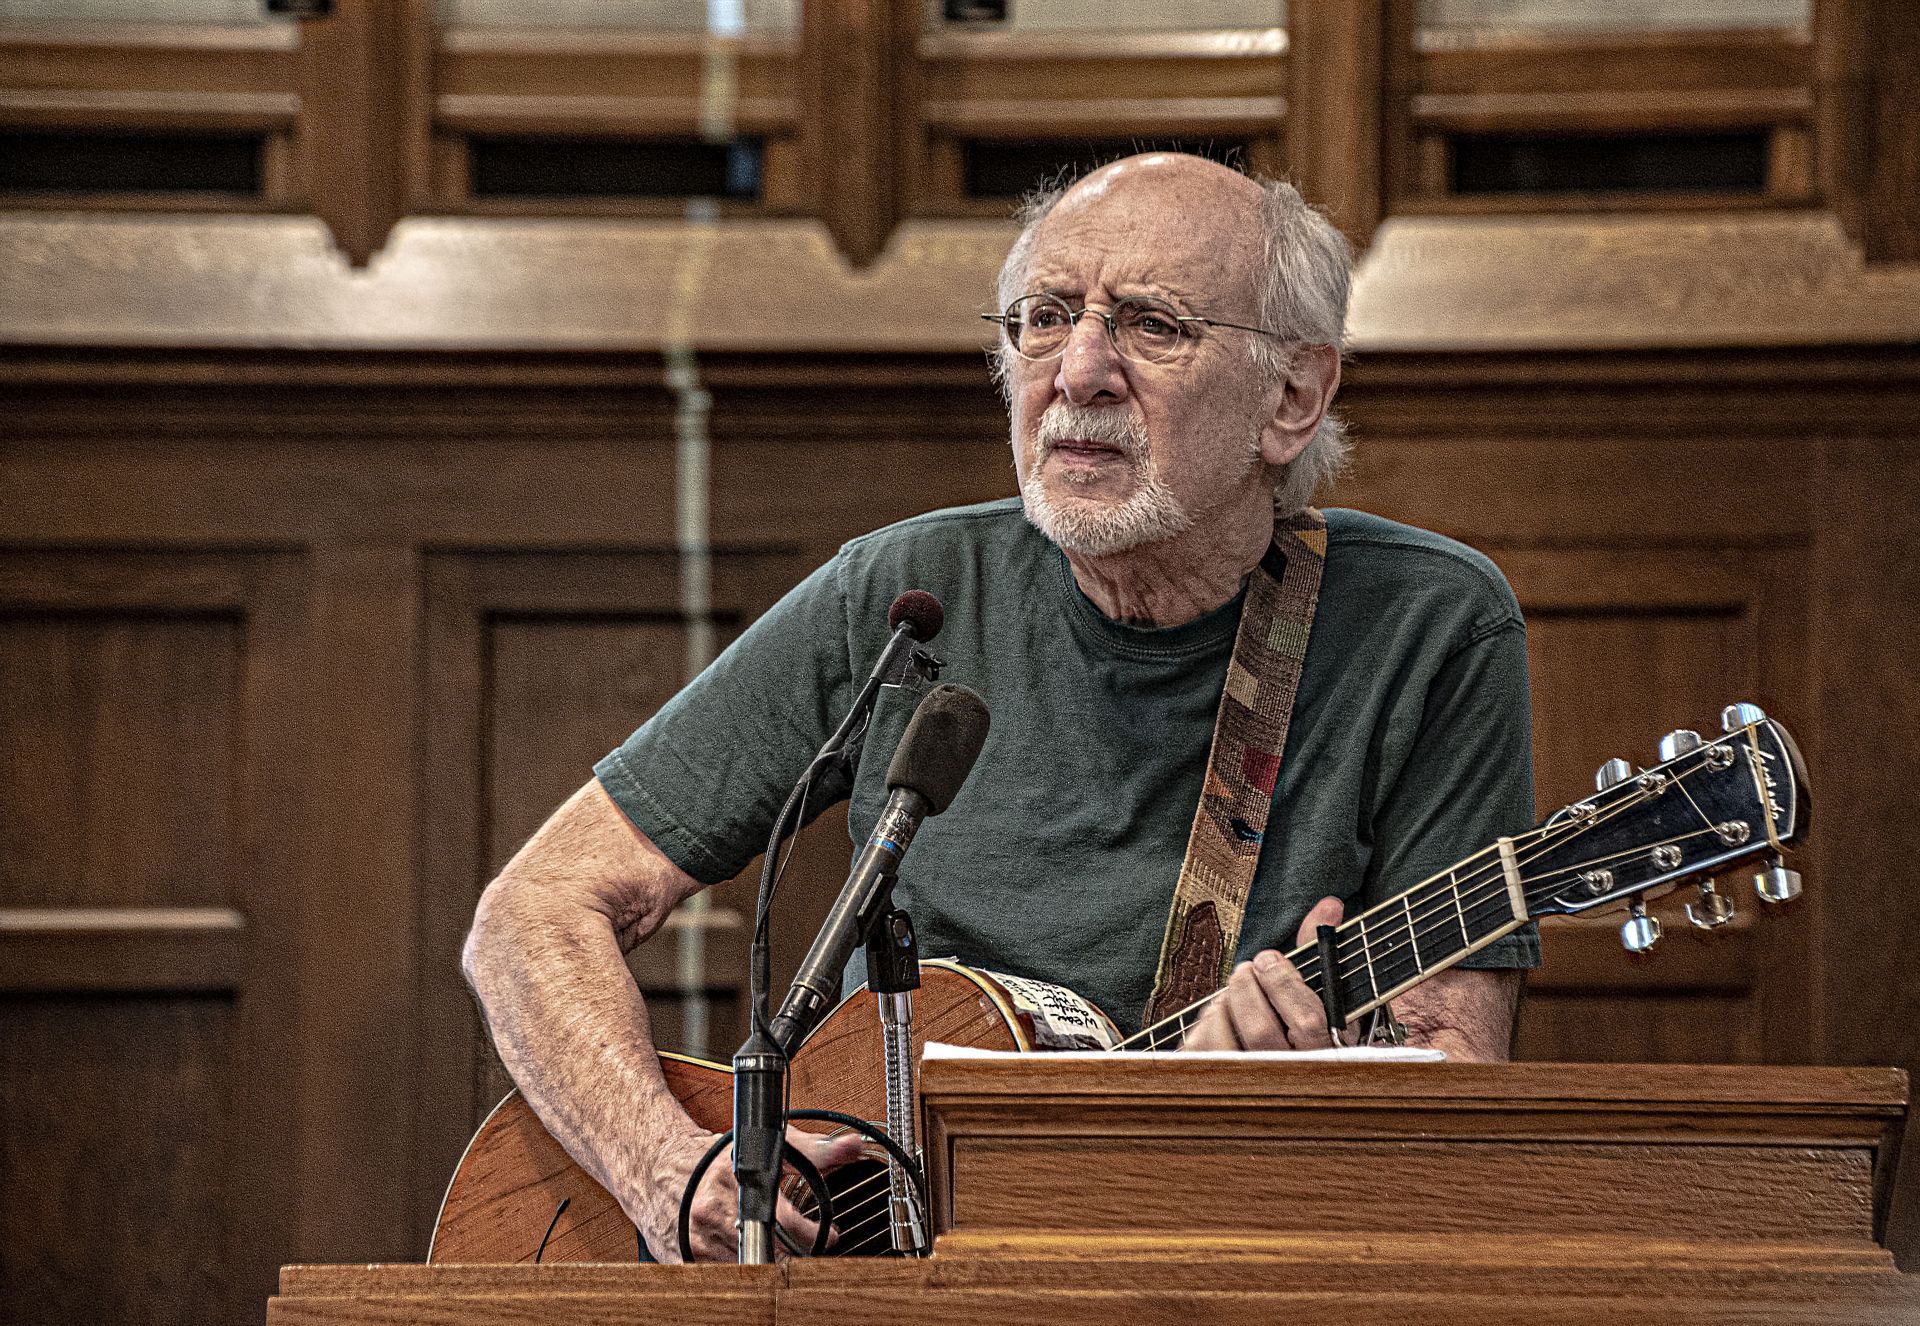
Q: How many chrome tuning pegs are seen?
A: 6